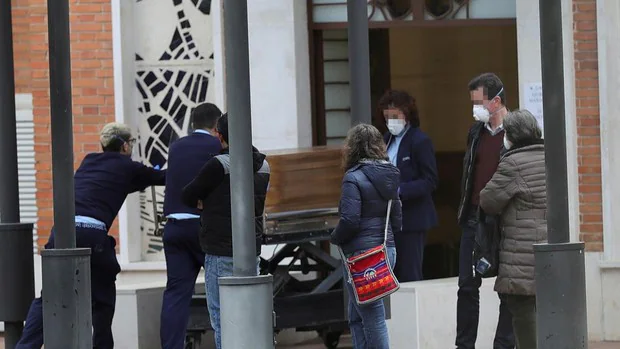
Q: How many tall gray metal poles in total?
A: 5